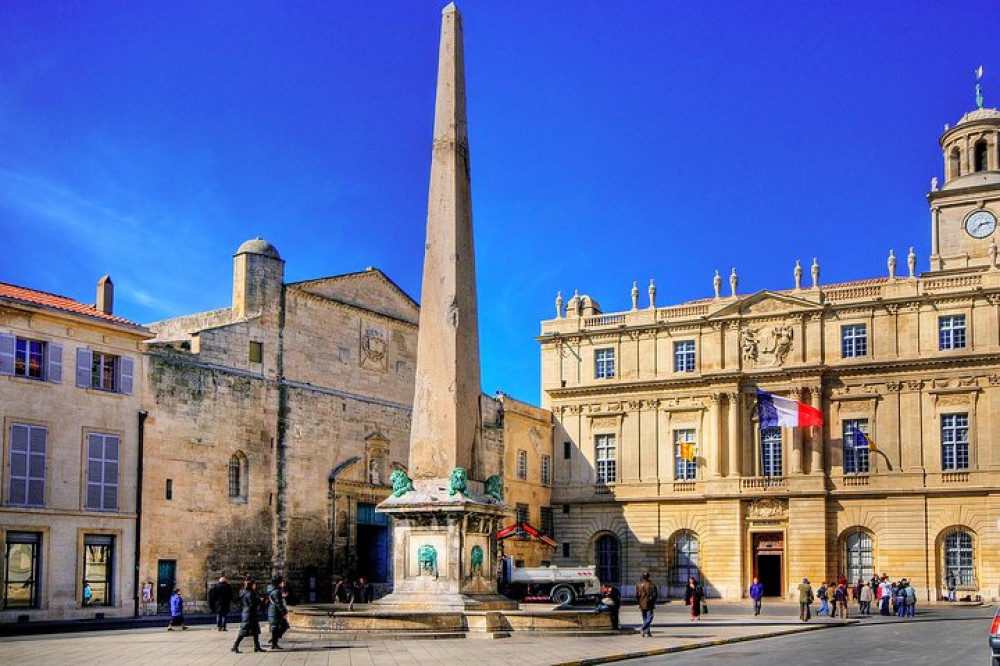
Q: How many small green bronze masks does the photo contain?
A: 2